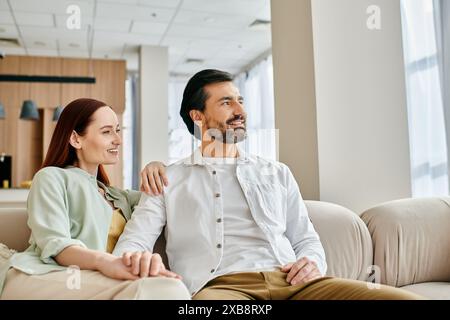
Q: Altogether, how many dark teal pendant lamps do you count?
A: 3